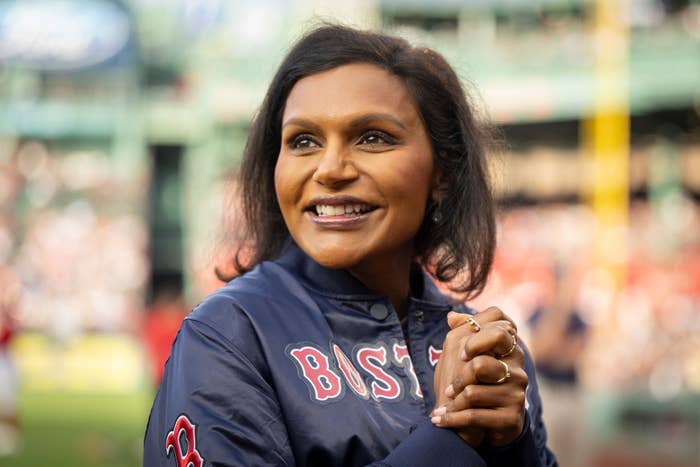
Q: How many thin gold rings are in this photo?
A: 3